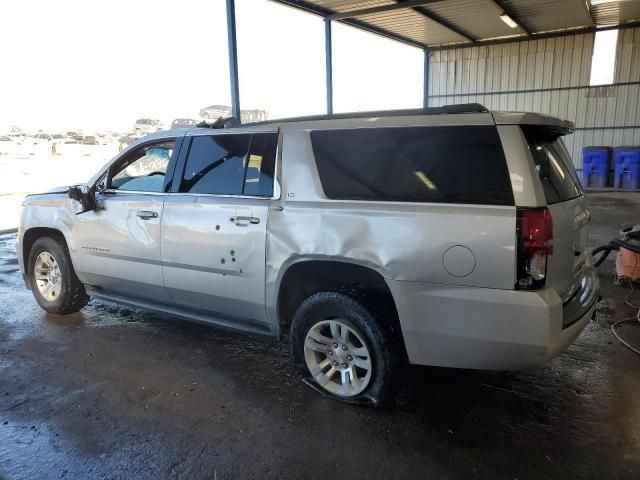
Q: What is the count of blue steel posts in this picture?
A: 3